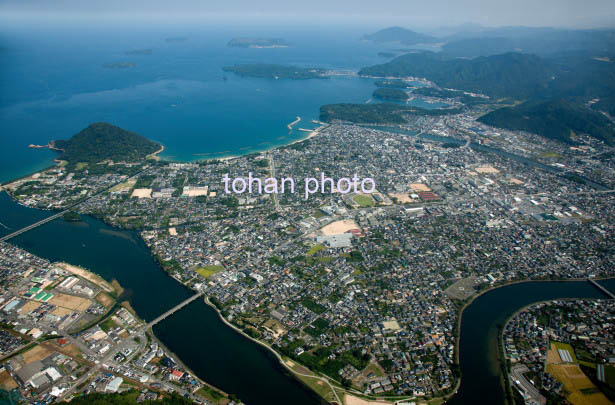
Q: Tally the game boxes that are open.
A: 0